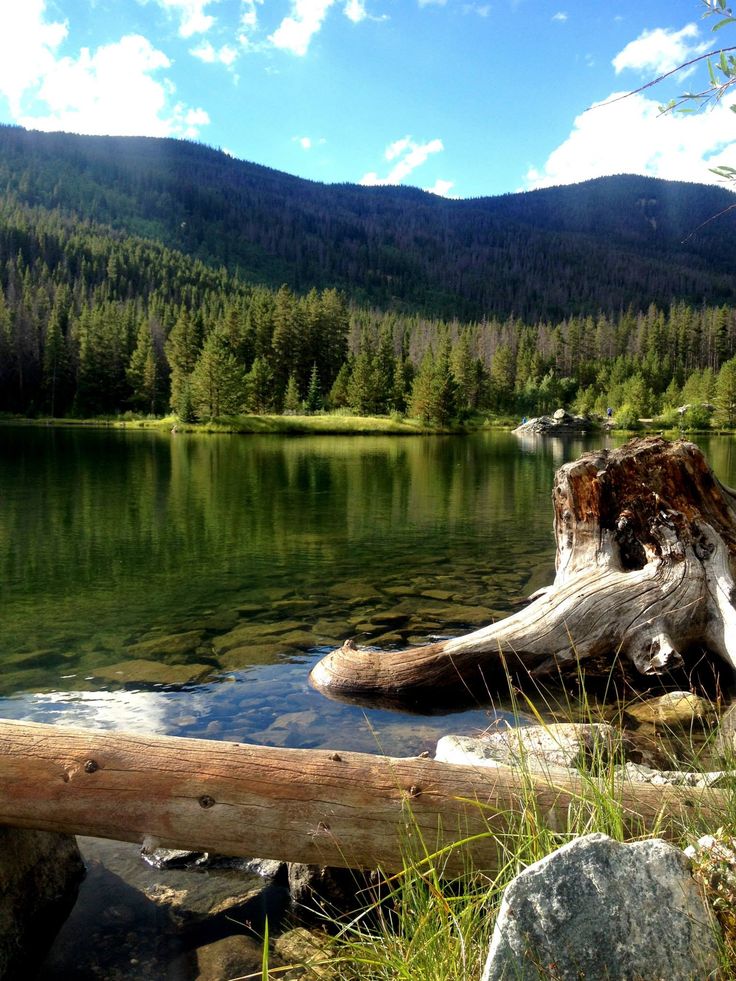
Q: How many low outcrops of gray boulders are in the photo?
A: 1